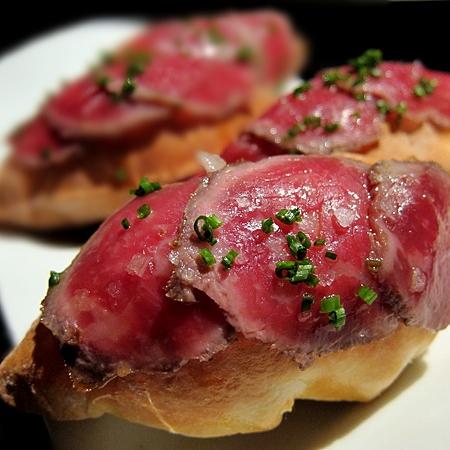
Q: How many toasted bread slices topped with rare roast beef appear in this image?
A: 3